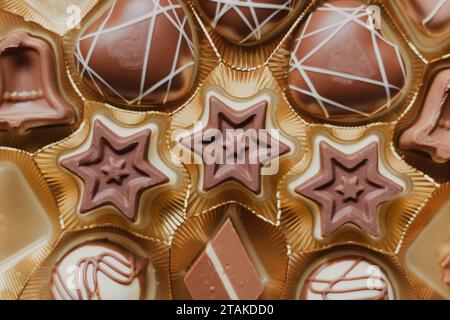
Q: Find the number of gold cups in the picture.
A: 15